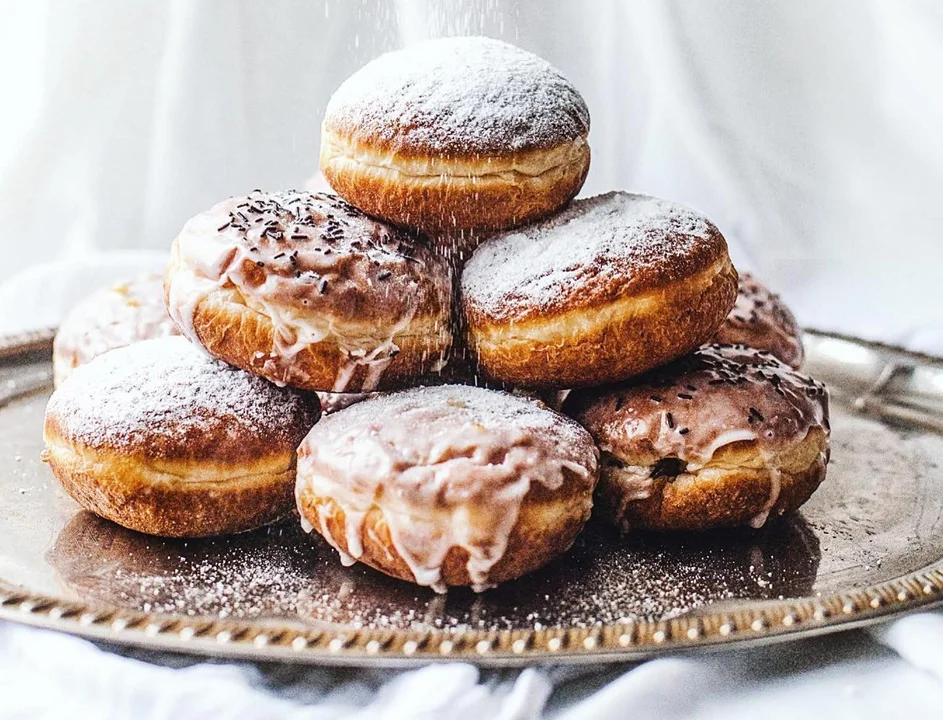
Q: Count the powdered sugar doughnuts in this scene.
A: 3